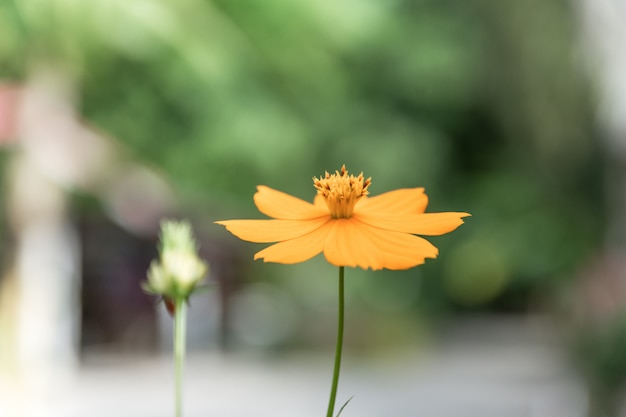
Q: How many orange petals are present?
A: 8